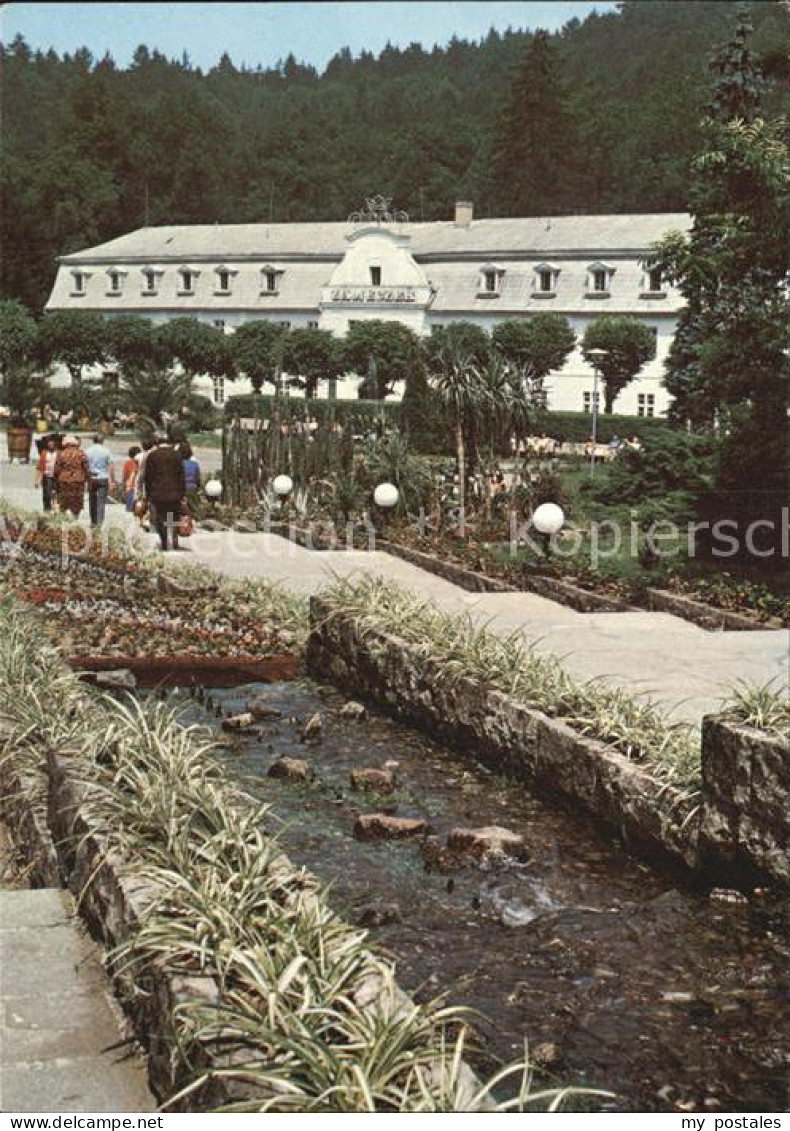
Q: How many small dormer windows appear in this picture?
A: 10